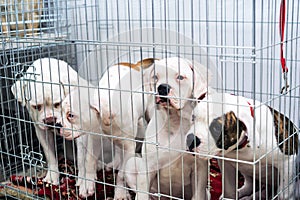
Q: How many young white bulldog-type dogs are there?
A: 4